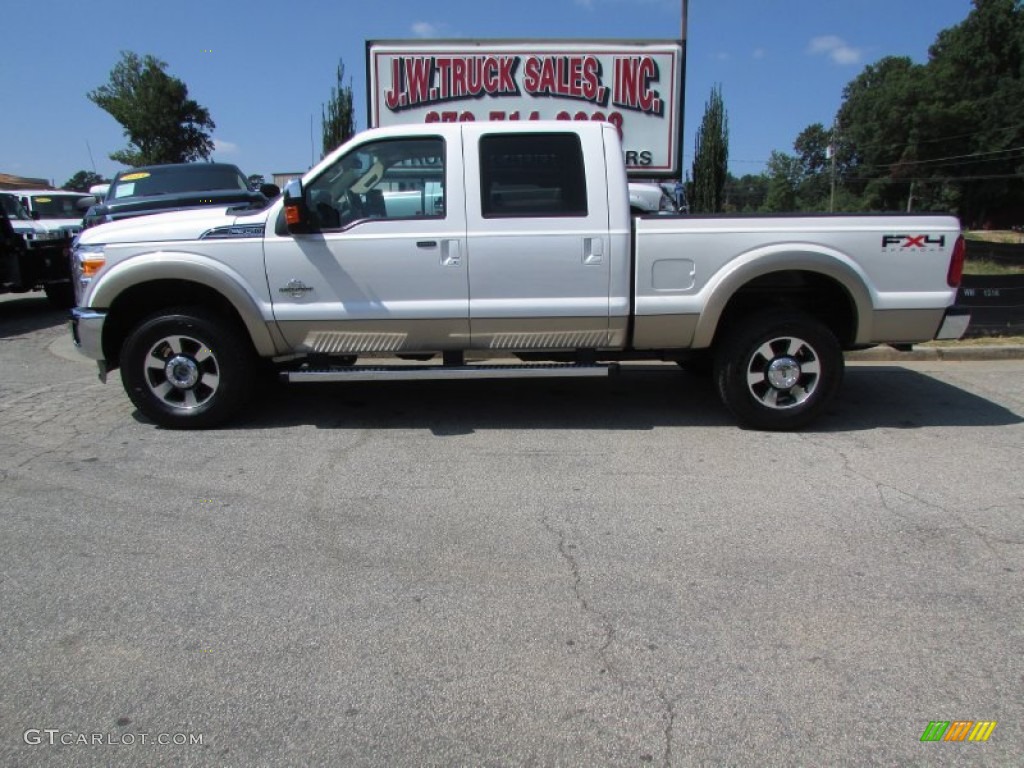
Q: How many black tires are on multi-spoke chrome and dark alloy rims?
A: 2